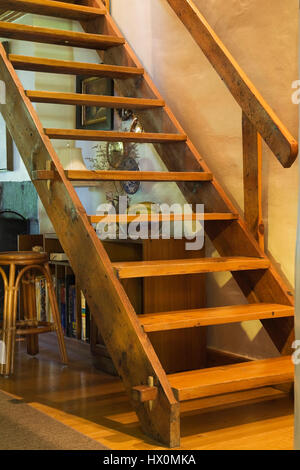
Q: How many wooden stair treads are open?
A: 10